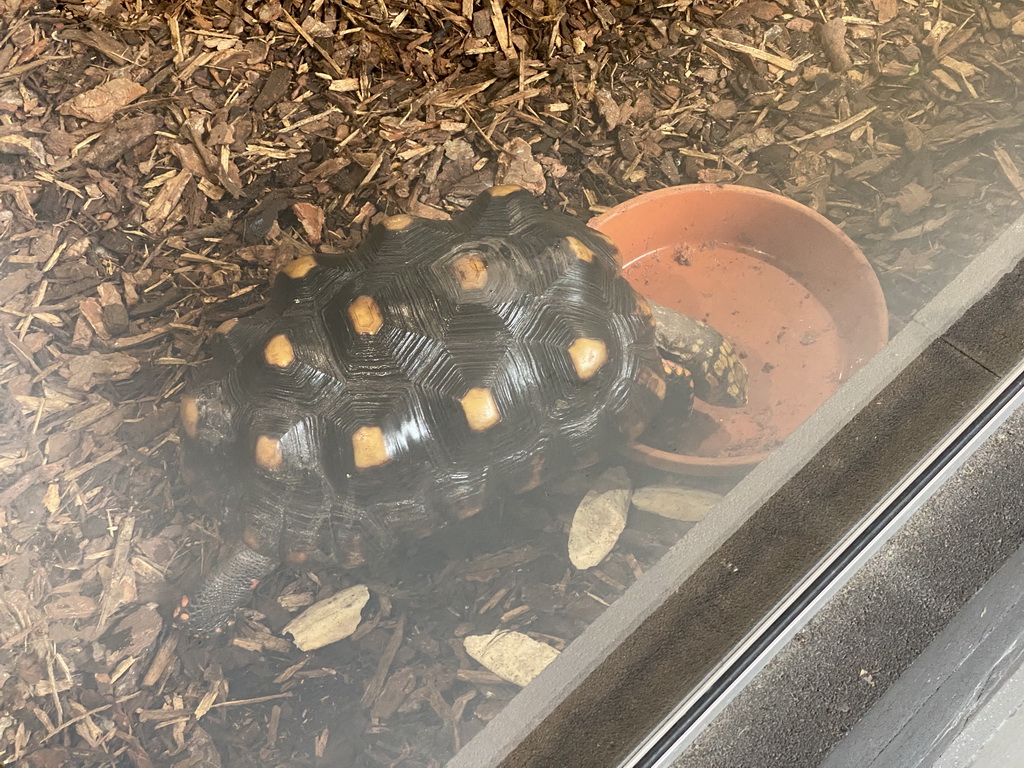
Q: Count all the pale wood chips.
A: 4